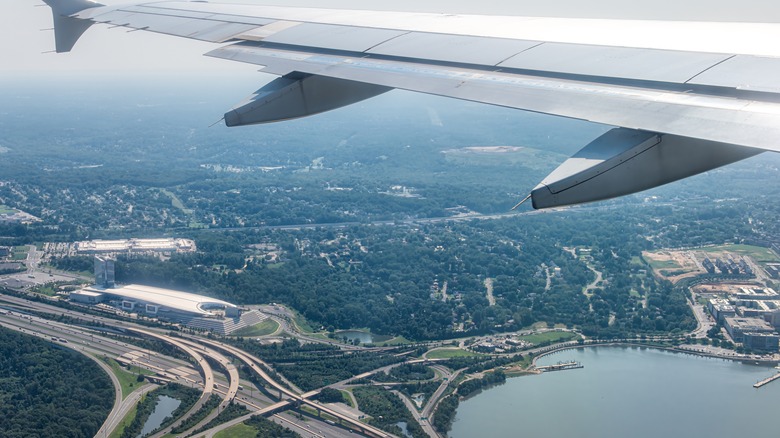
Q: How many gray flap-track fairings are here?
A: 2